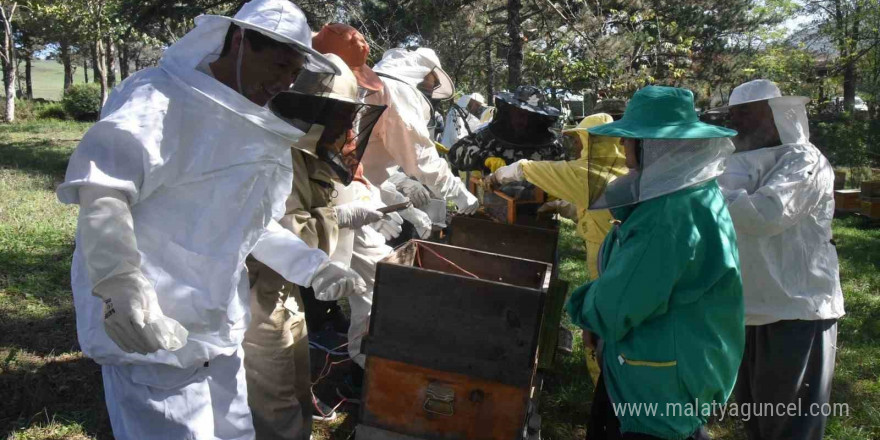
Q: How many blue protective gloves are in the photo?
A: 0